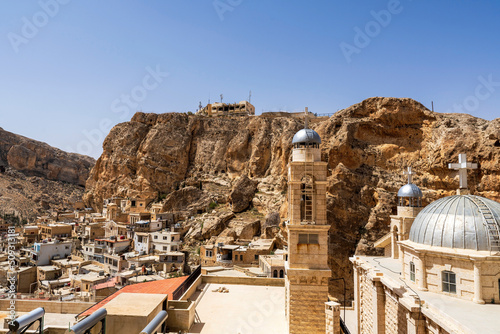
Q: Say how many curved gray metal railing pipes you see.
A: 3